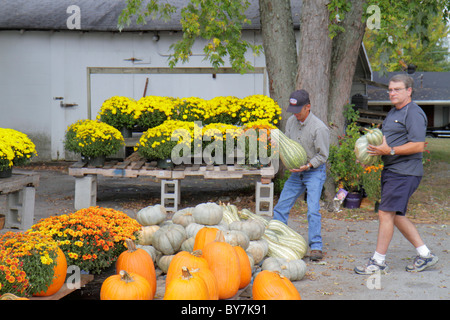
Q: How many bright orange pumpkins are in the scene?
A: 9